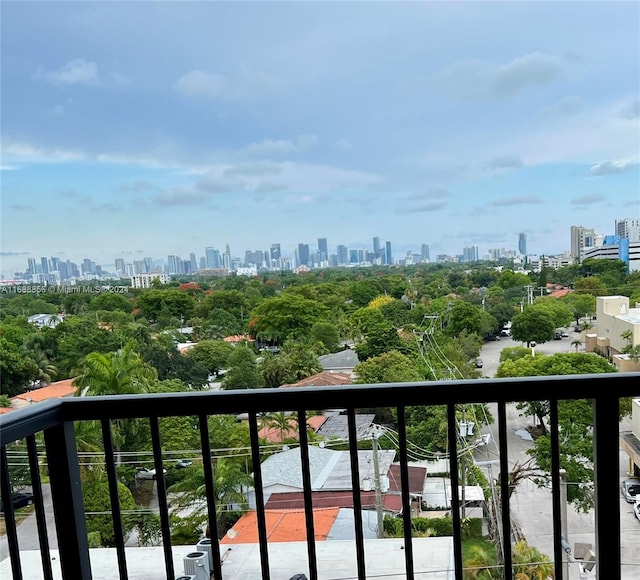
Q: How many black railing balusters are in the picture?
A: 12